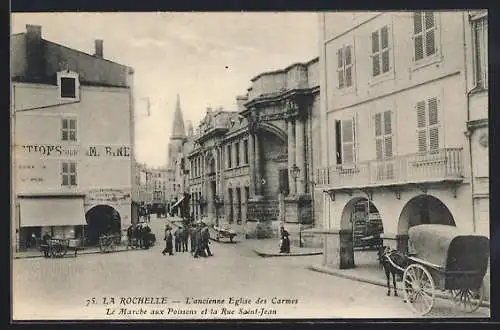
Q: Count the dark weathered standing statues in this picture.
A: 0